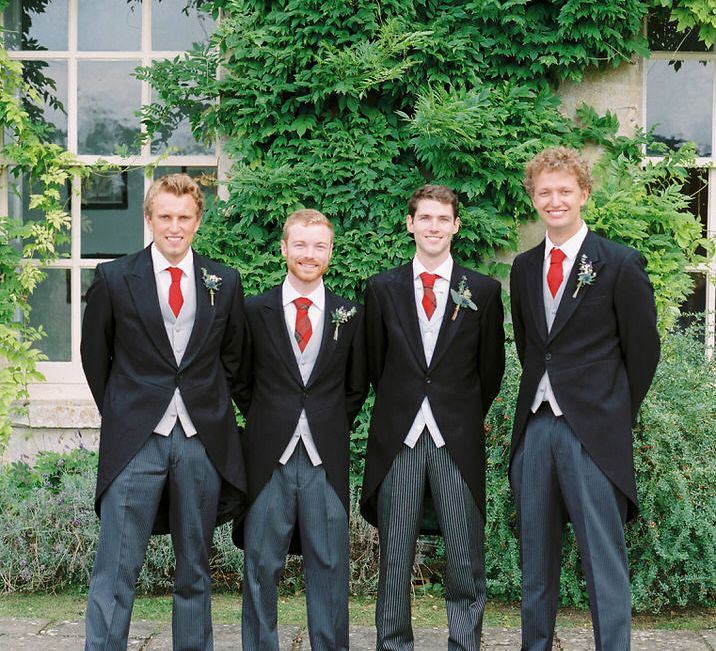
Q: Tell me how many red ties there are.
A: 4